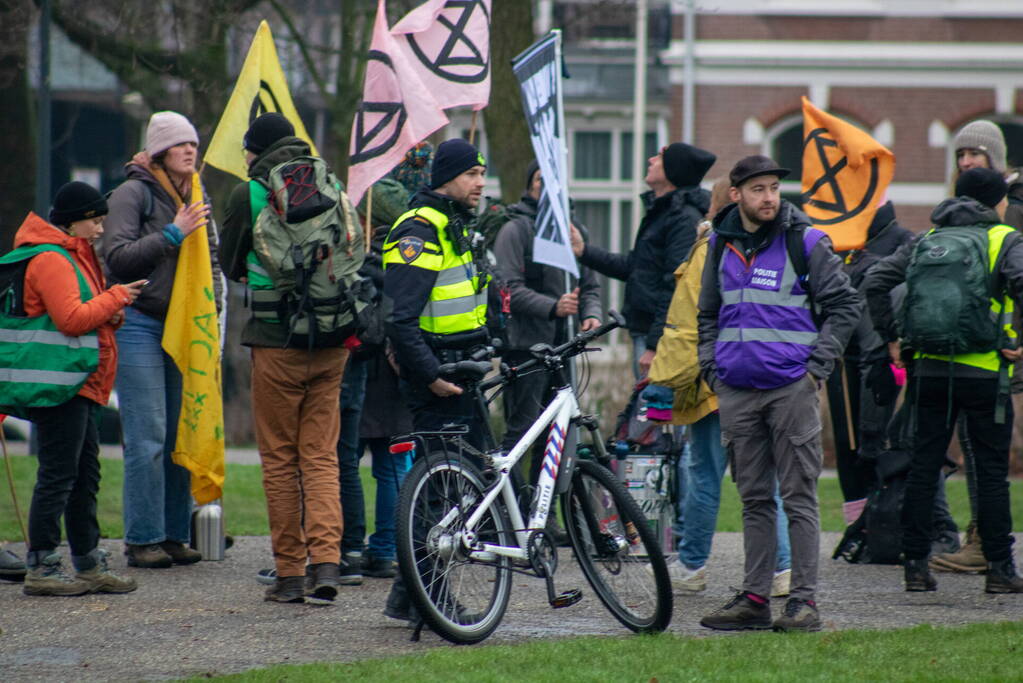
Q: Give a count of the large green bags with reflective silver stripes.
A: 1